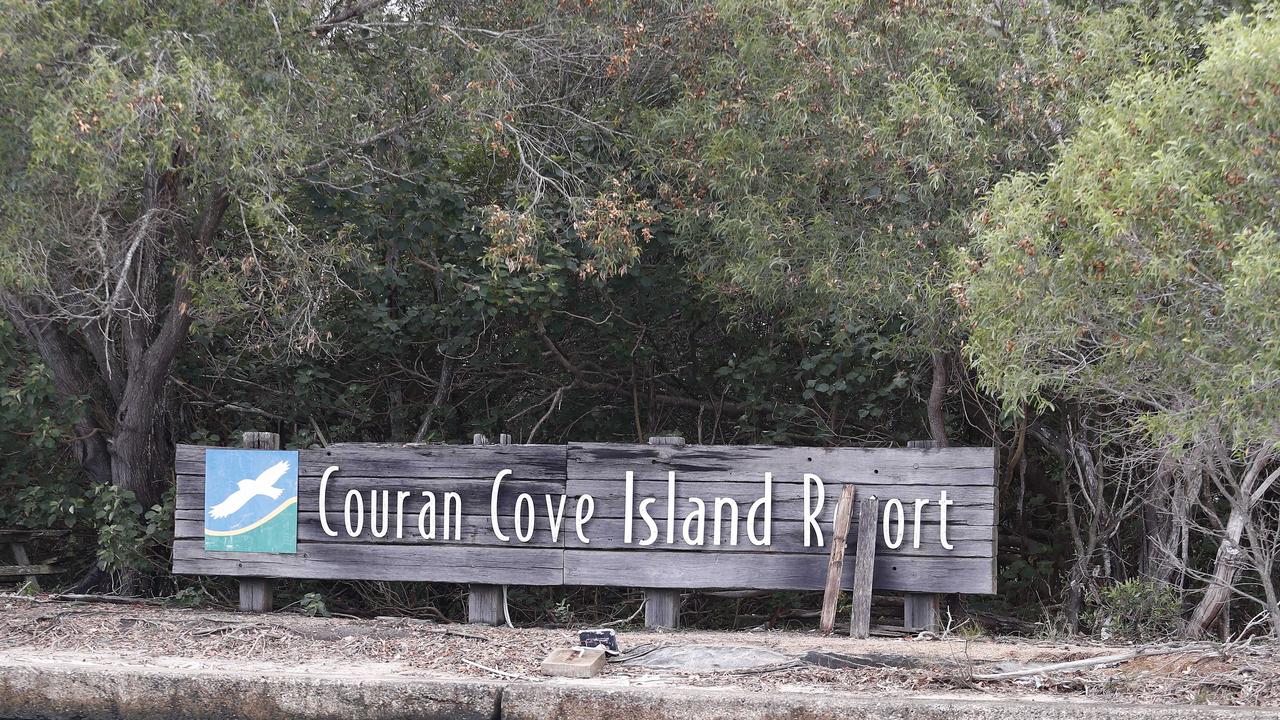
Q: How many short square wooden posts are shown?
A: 4